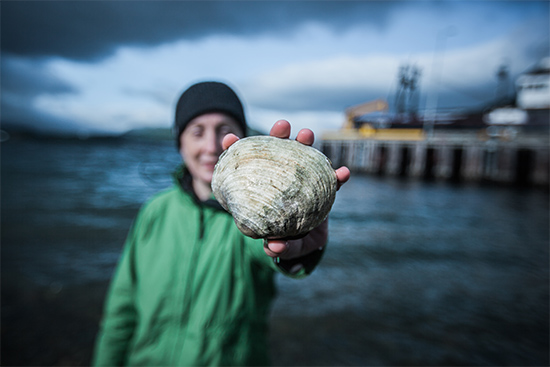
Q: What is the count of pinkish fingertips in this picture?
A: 5